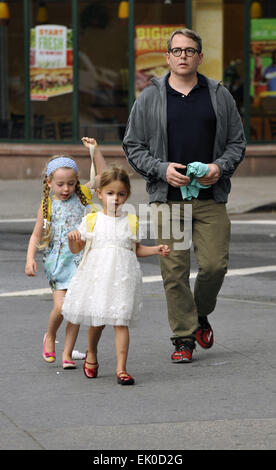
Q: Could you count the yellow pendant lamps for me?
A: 4